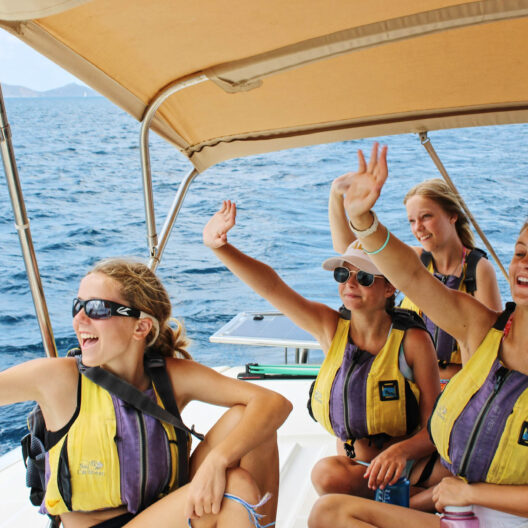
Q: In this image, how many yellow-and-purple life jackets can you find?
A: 4